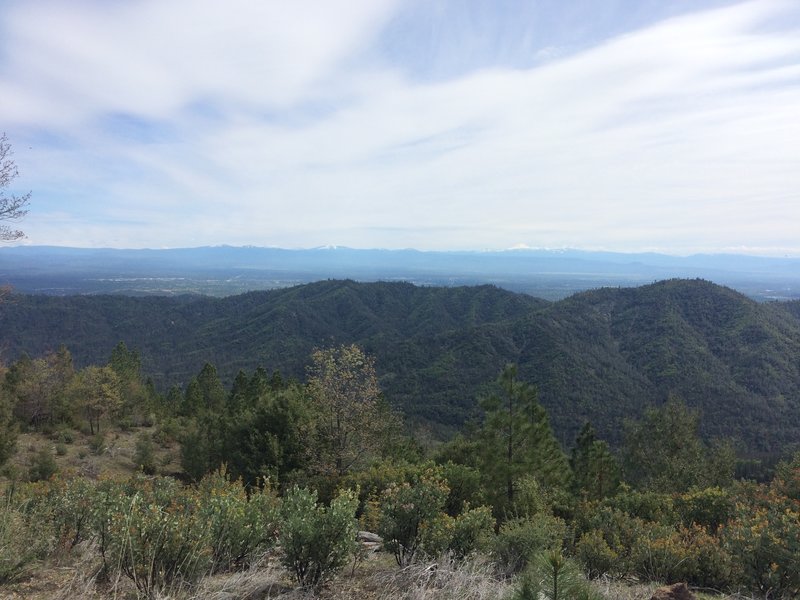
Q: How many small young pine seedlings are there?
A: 1